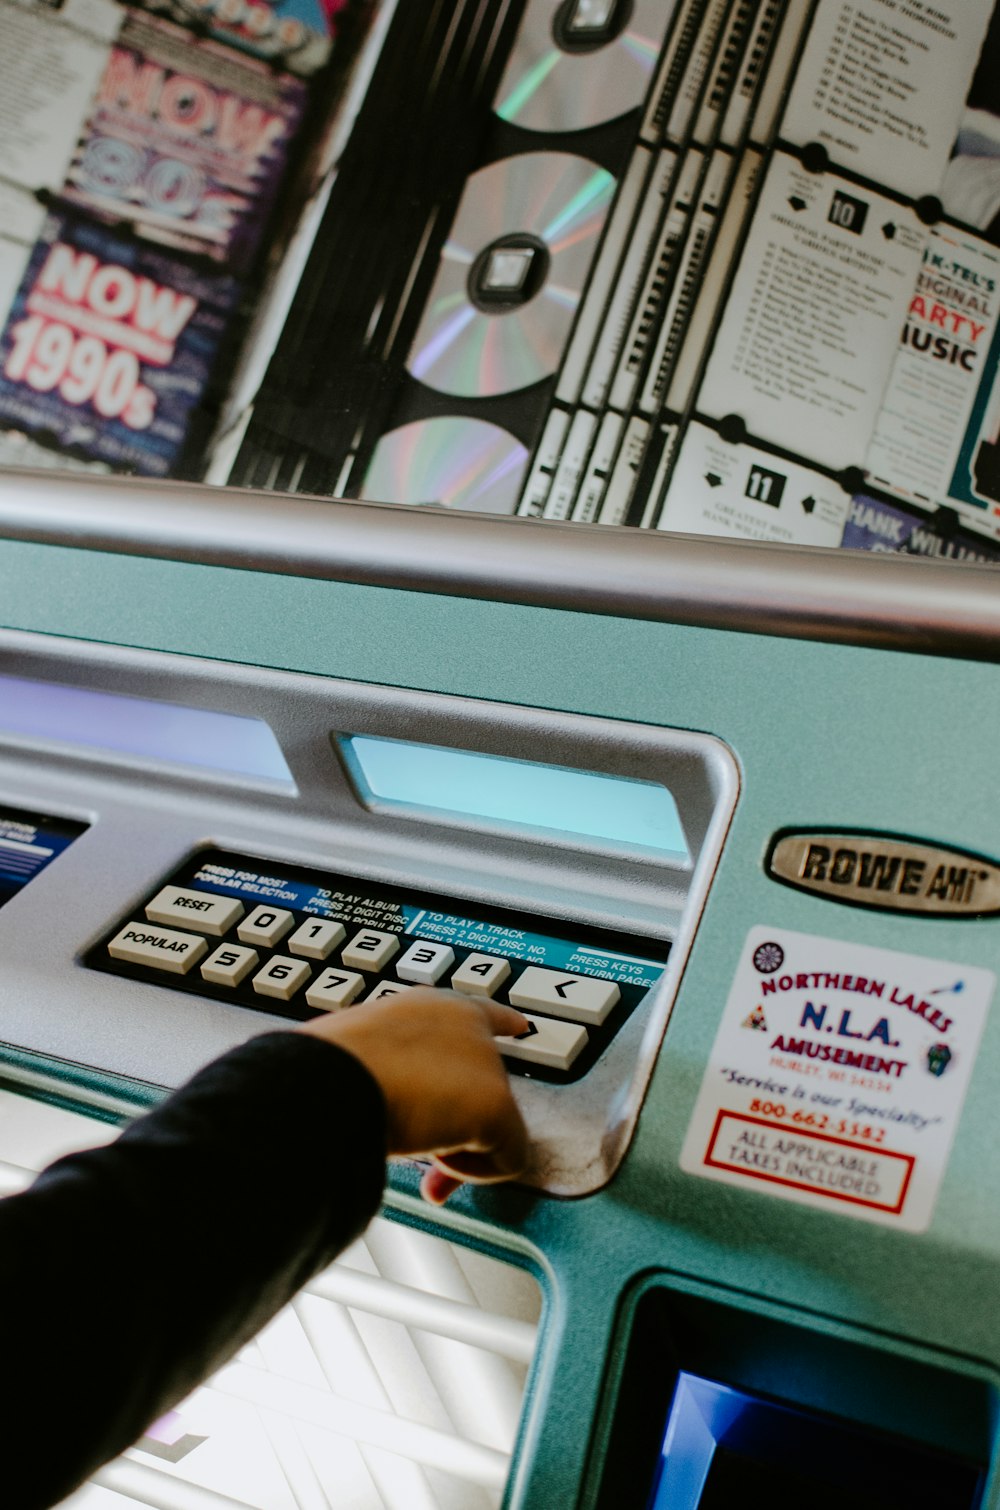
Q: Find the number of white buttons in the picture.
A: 13